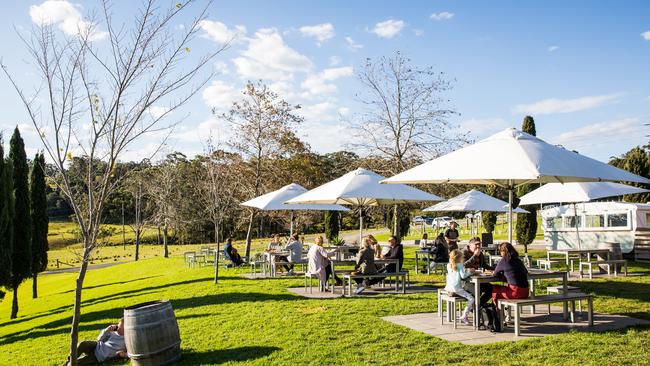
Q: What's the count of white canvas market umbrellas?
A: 5